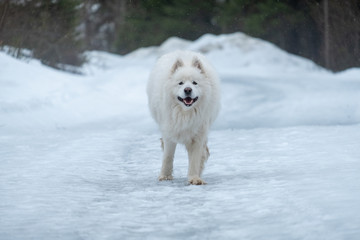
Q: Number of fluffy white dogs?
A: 1